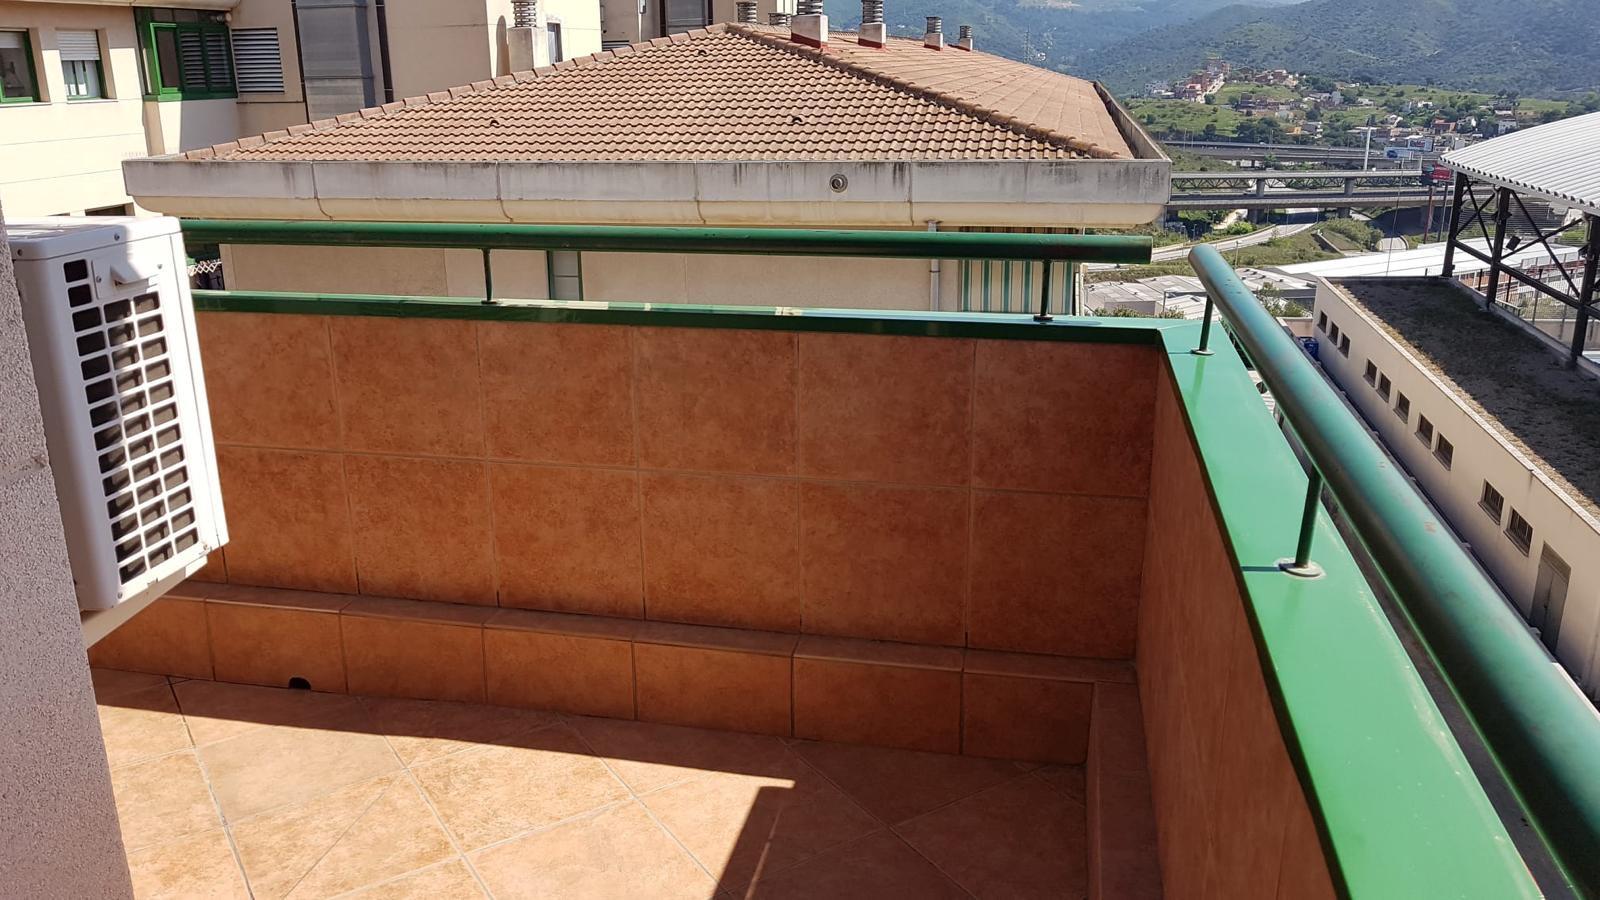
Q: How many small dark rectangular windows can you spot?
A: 10